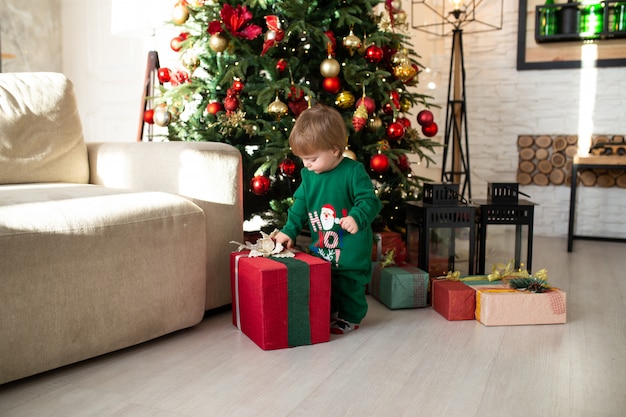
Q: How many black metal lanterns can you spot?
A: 2